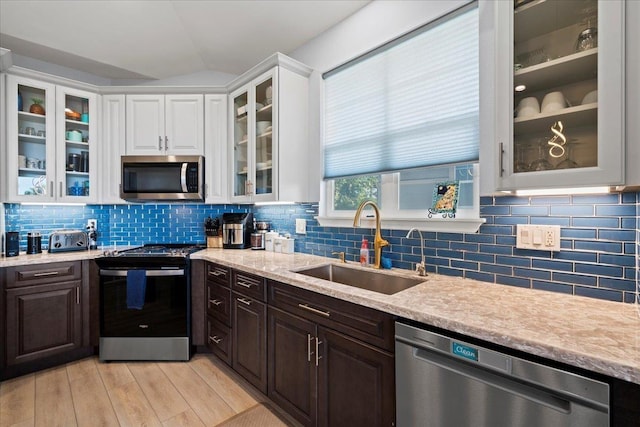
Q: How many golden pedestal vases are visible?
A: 0